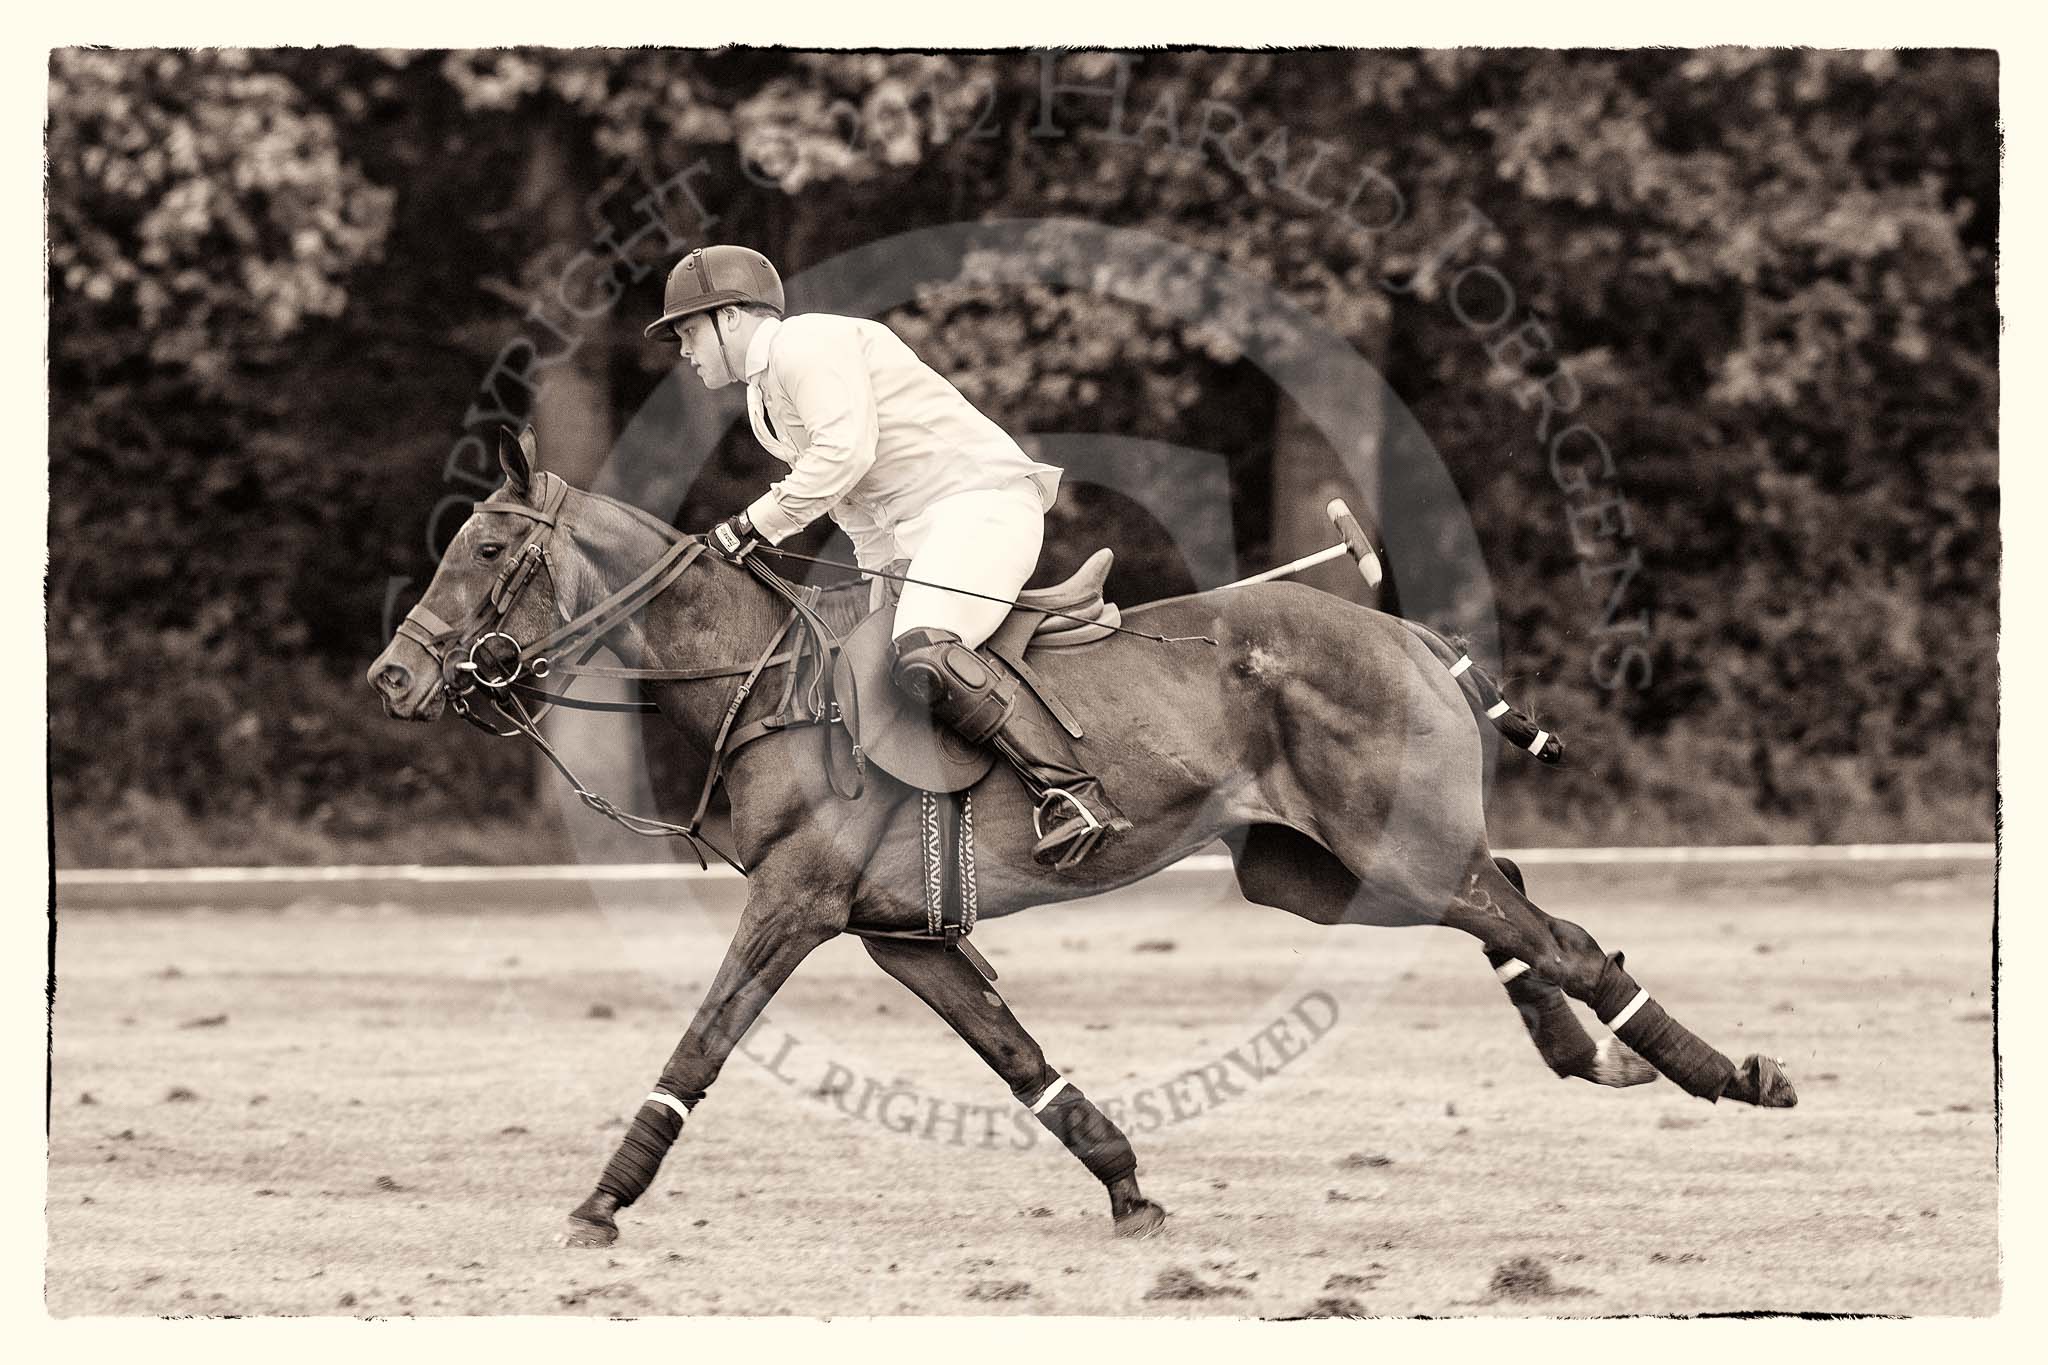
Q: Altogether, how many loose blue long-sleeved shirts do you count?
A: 0